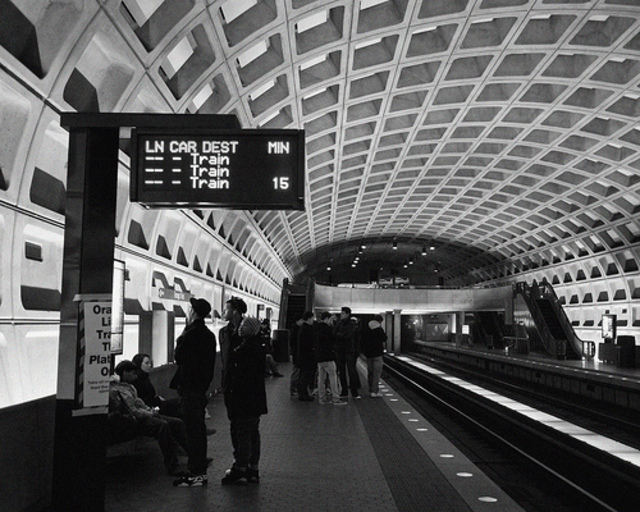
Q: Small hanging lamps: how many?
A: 12